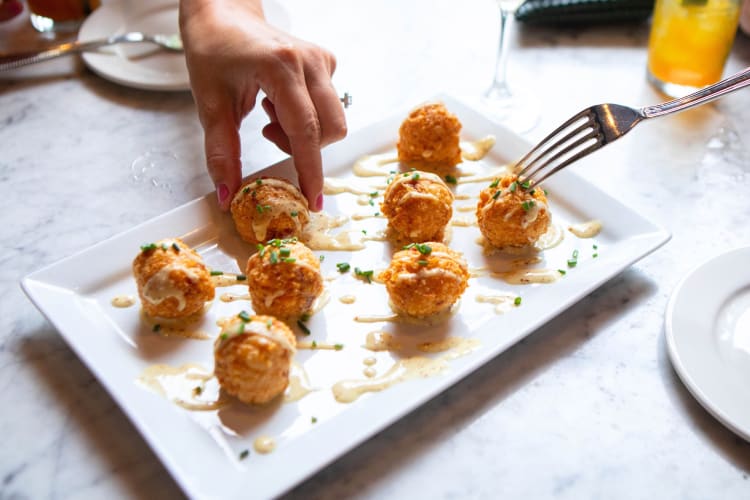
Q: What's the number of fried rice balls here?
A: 8